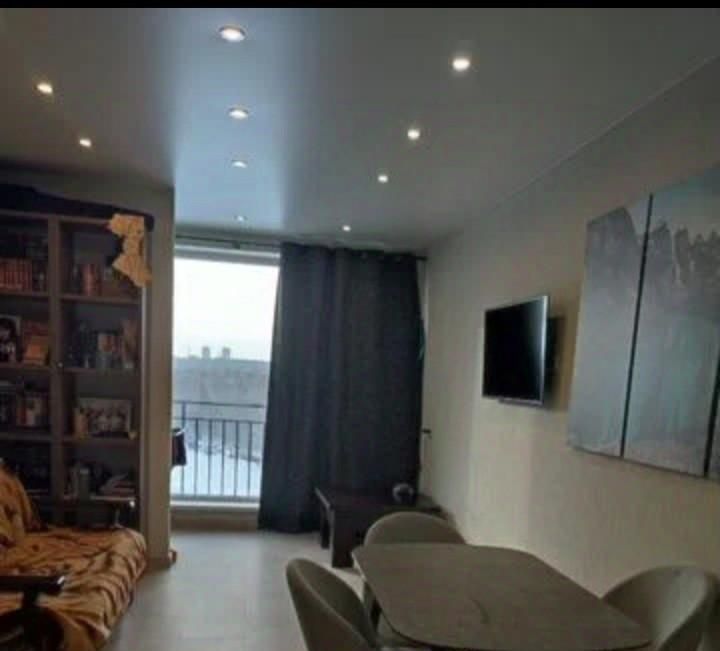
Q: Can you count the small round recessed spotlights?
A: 10